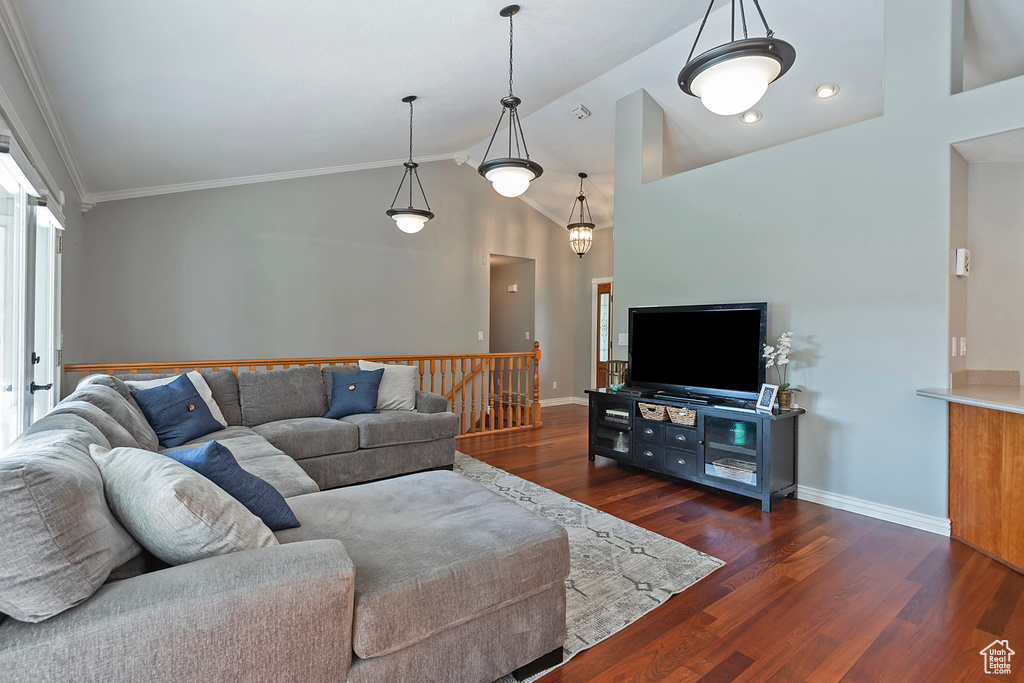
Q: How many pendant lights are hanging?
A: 4